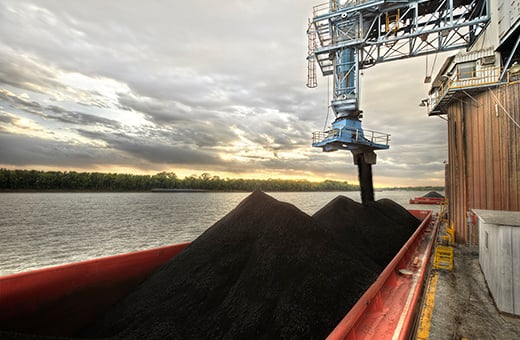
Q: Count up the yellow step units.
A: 1